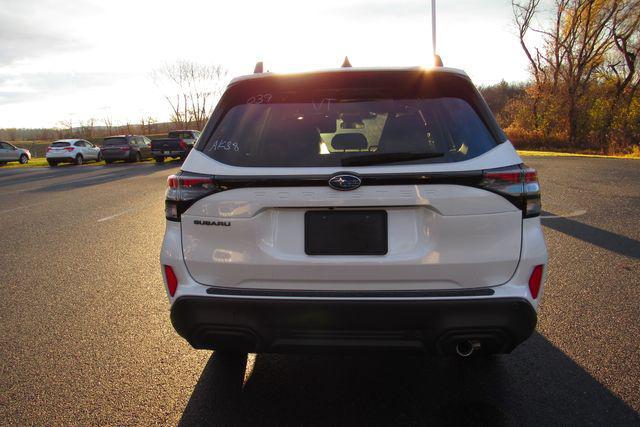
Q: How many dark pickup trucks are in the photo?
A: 1